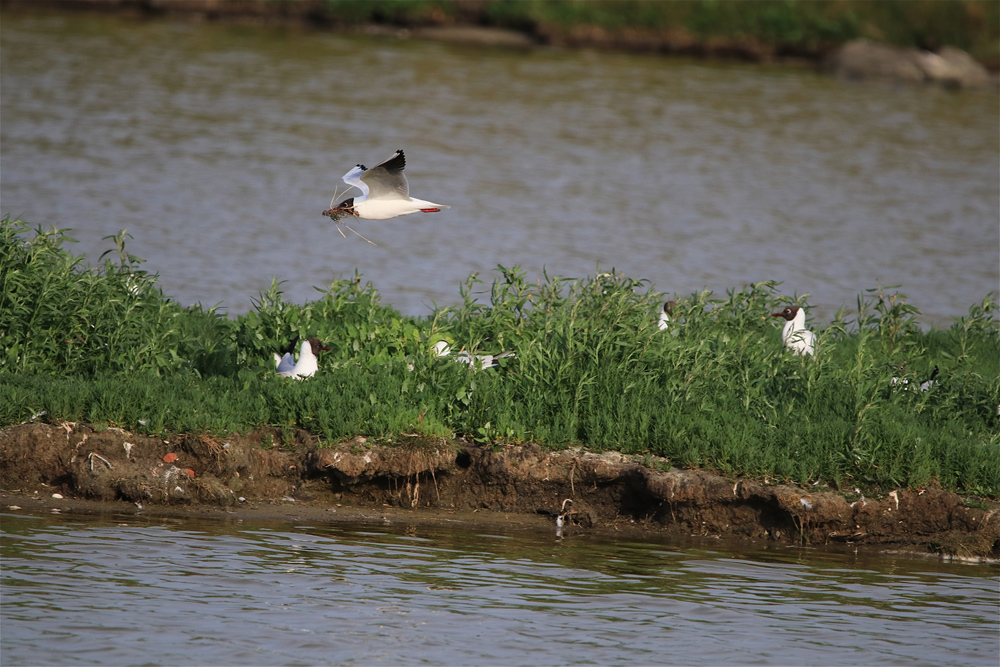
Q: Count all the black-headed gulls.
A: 6